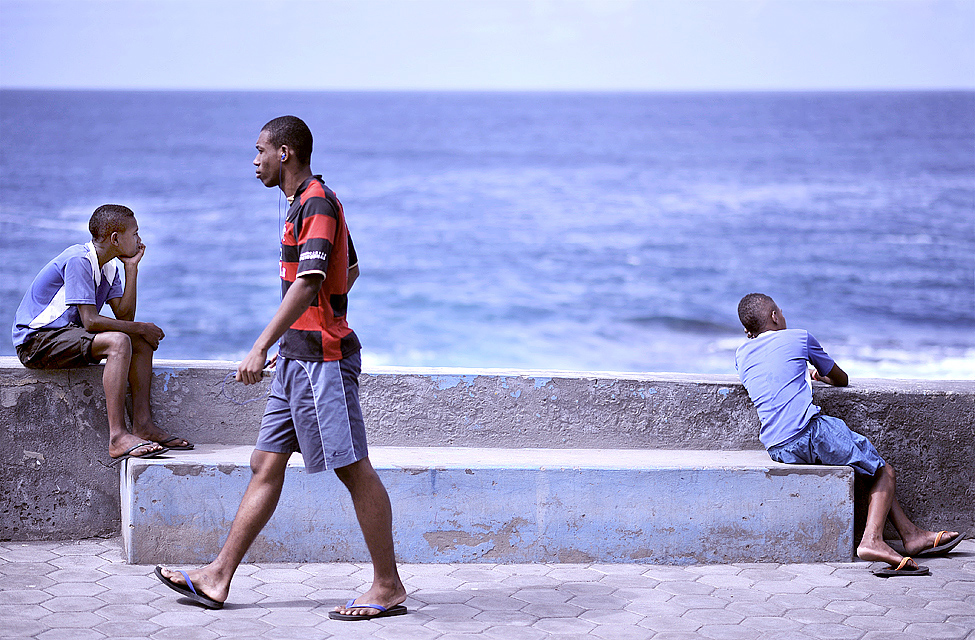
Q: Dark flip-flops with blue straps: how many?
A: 2